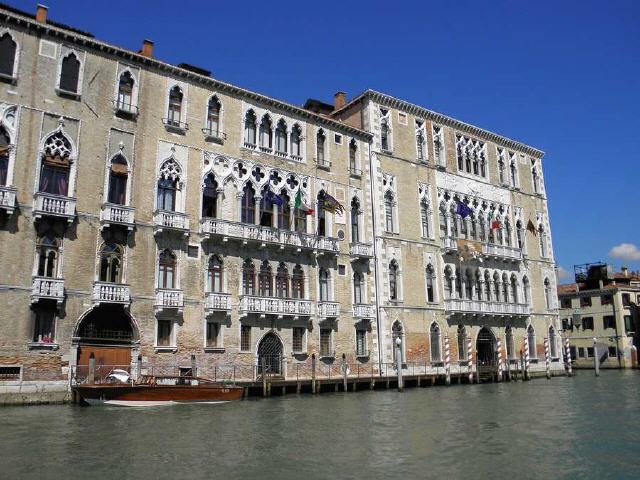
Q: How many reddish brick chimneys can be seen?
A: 3